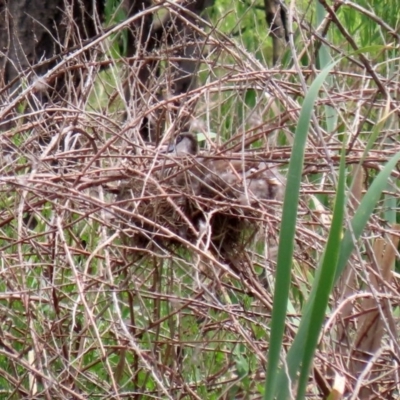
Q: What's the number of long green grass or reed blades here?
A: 3